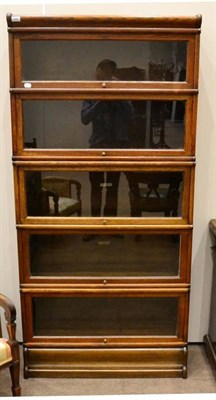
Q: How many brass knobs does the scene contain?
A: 5